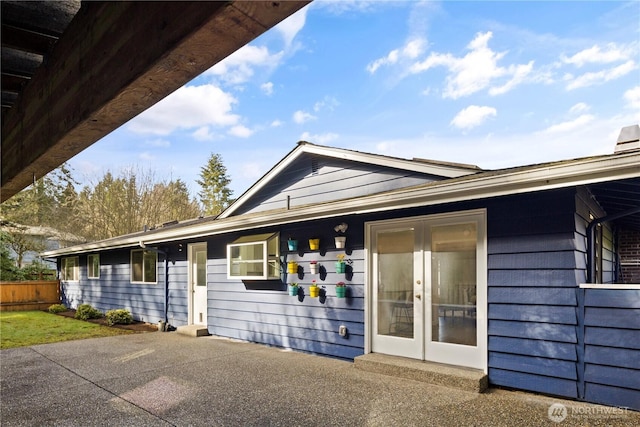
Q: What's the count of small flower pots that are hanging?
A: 9